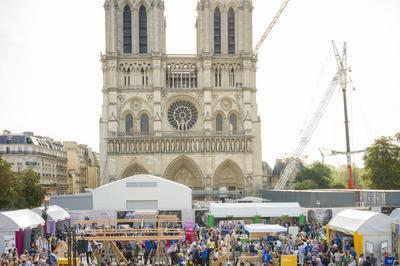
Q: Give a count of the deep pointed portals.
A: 3